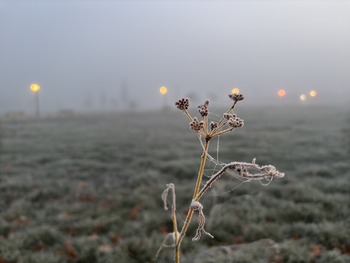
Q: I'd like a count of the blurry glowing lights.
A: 6